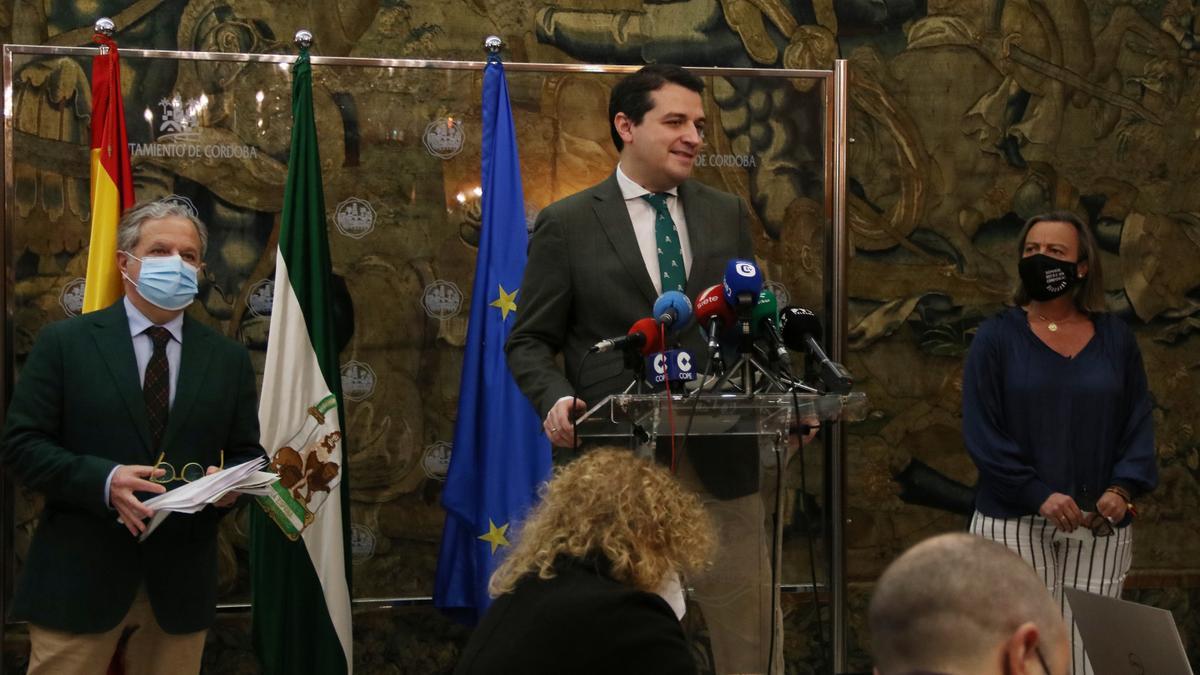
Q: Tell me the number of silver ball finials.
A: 3